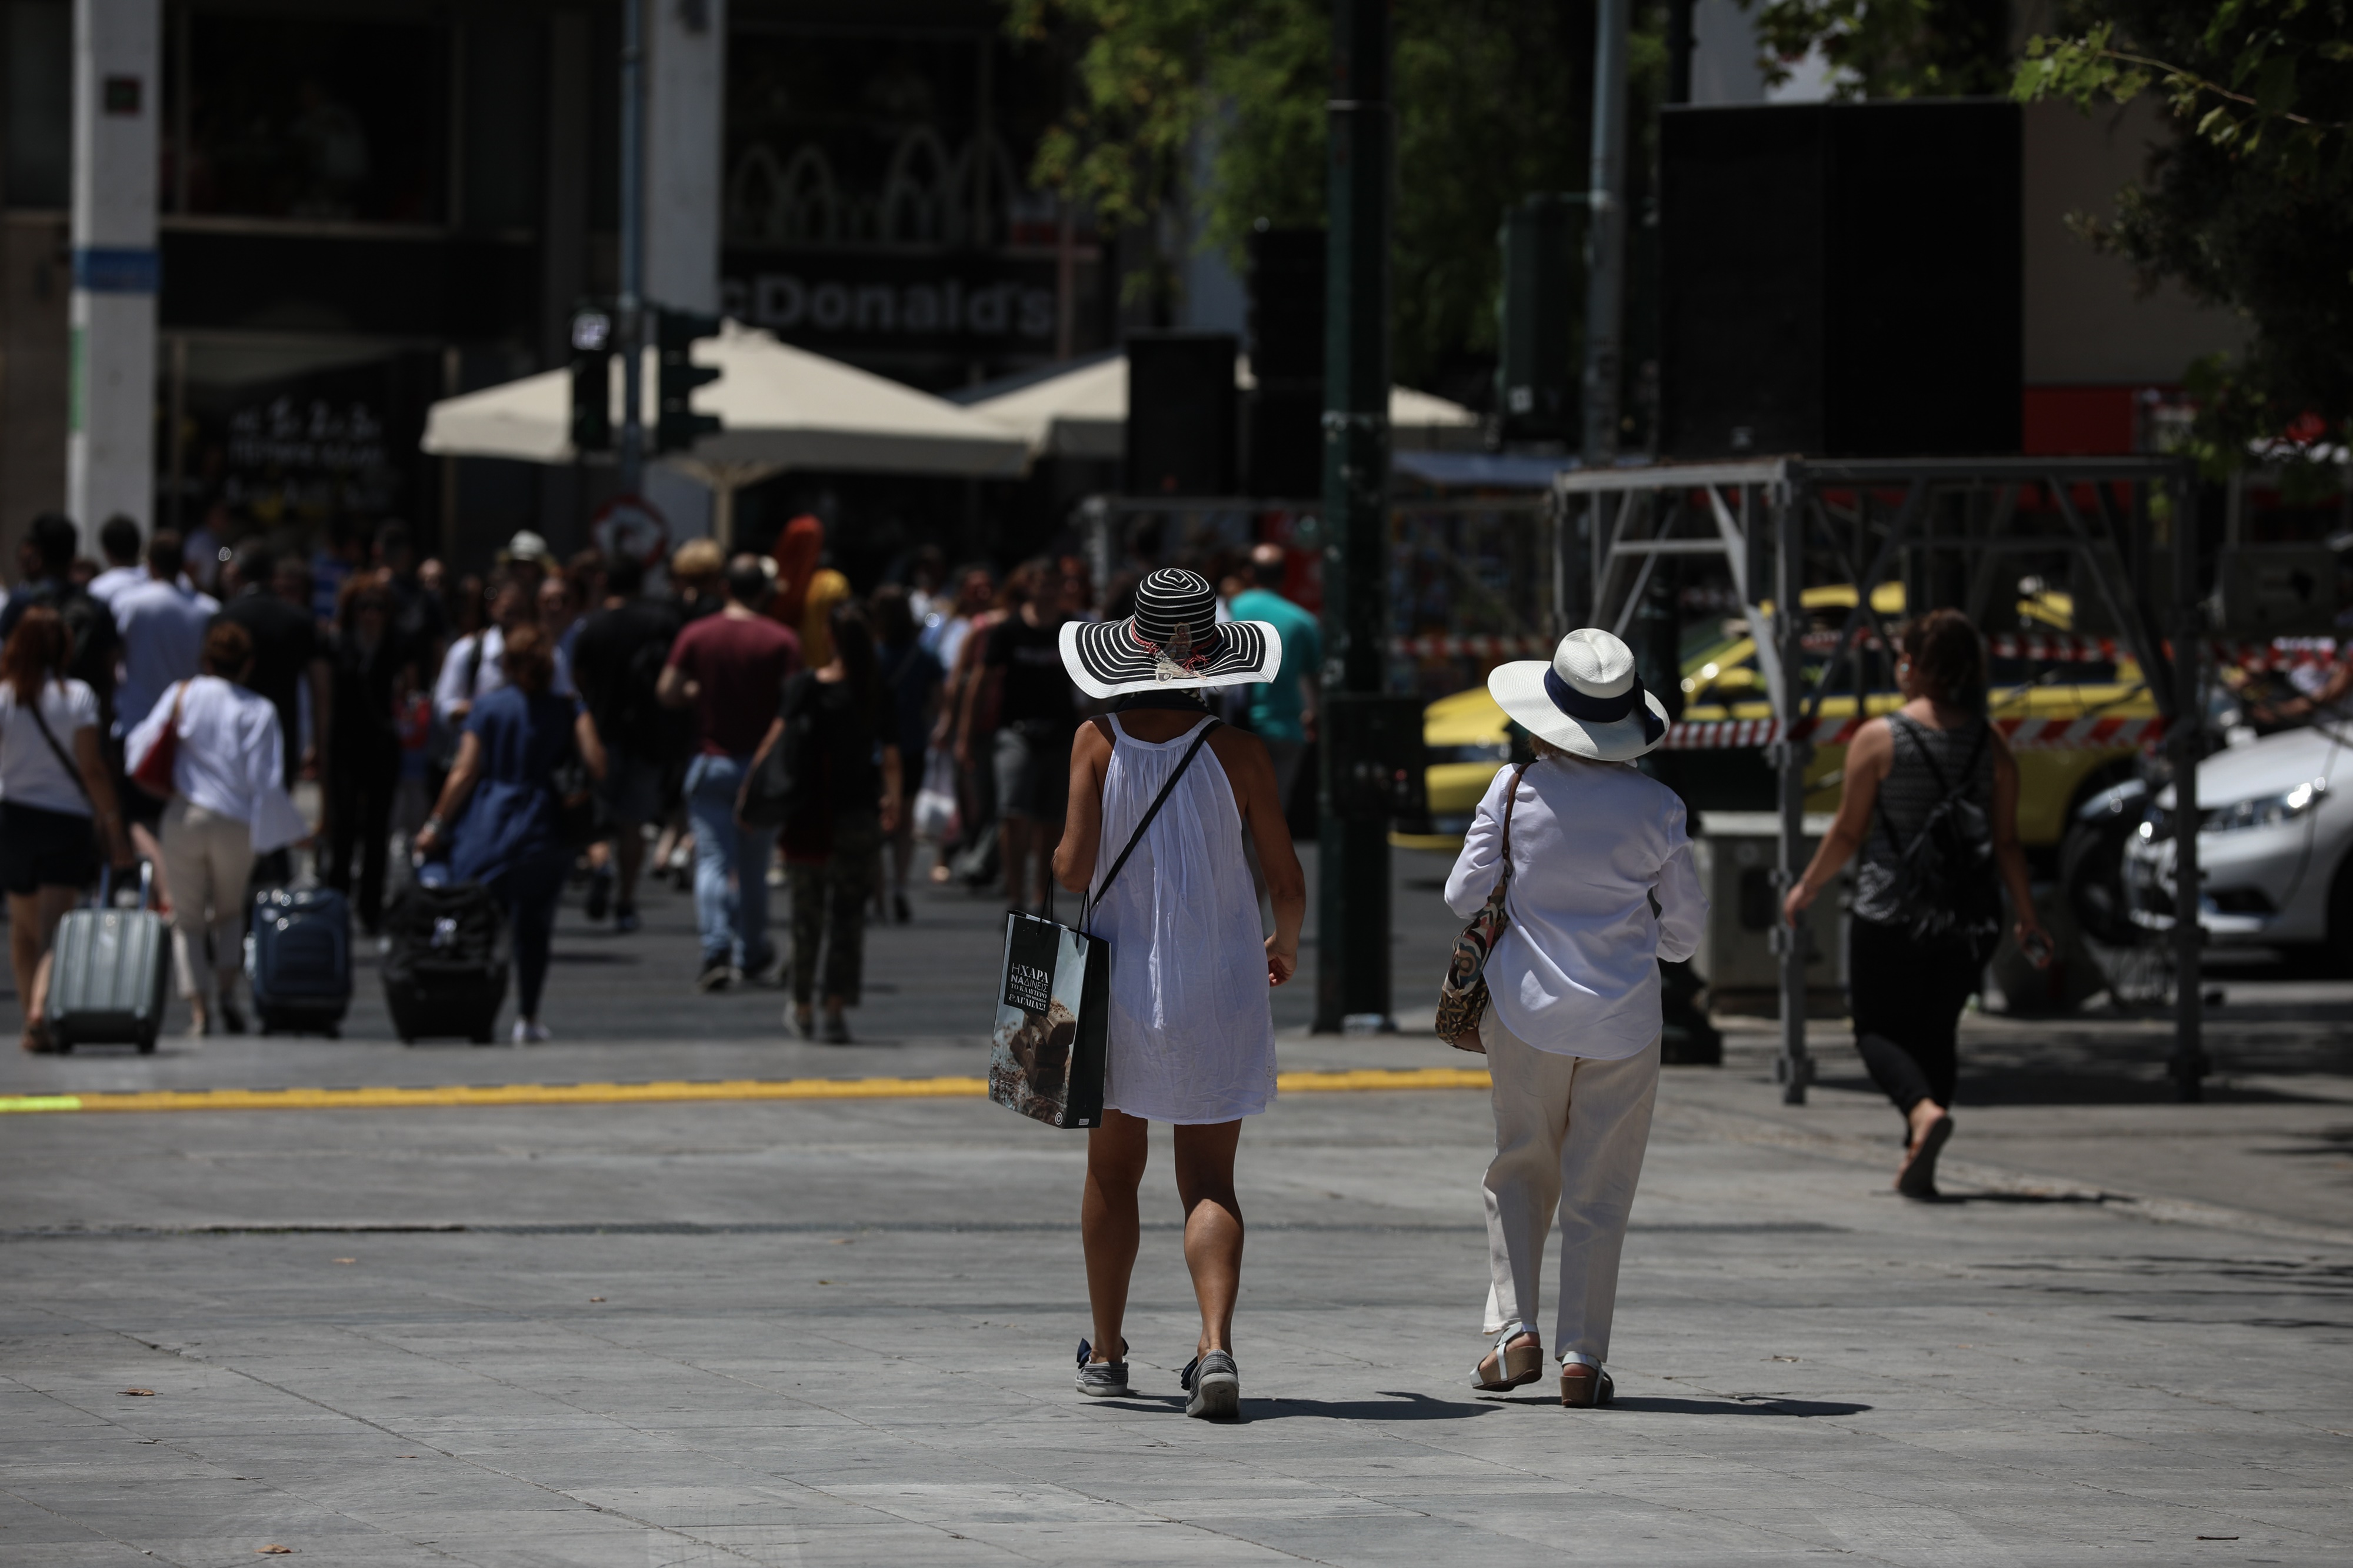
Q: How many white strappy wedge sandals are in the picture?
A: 2